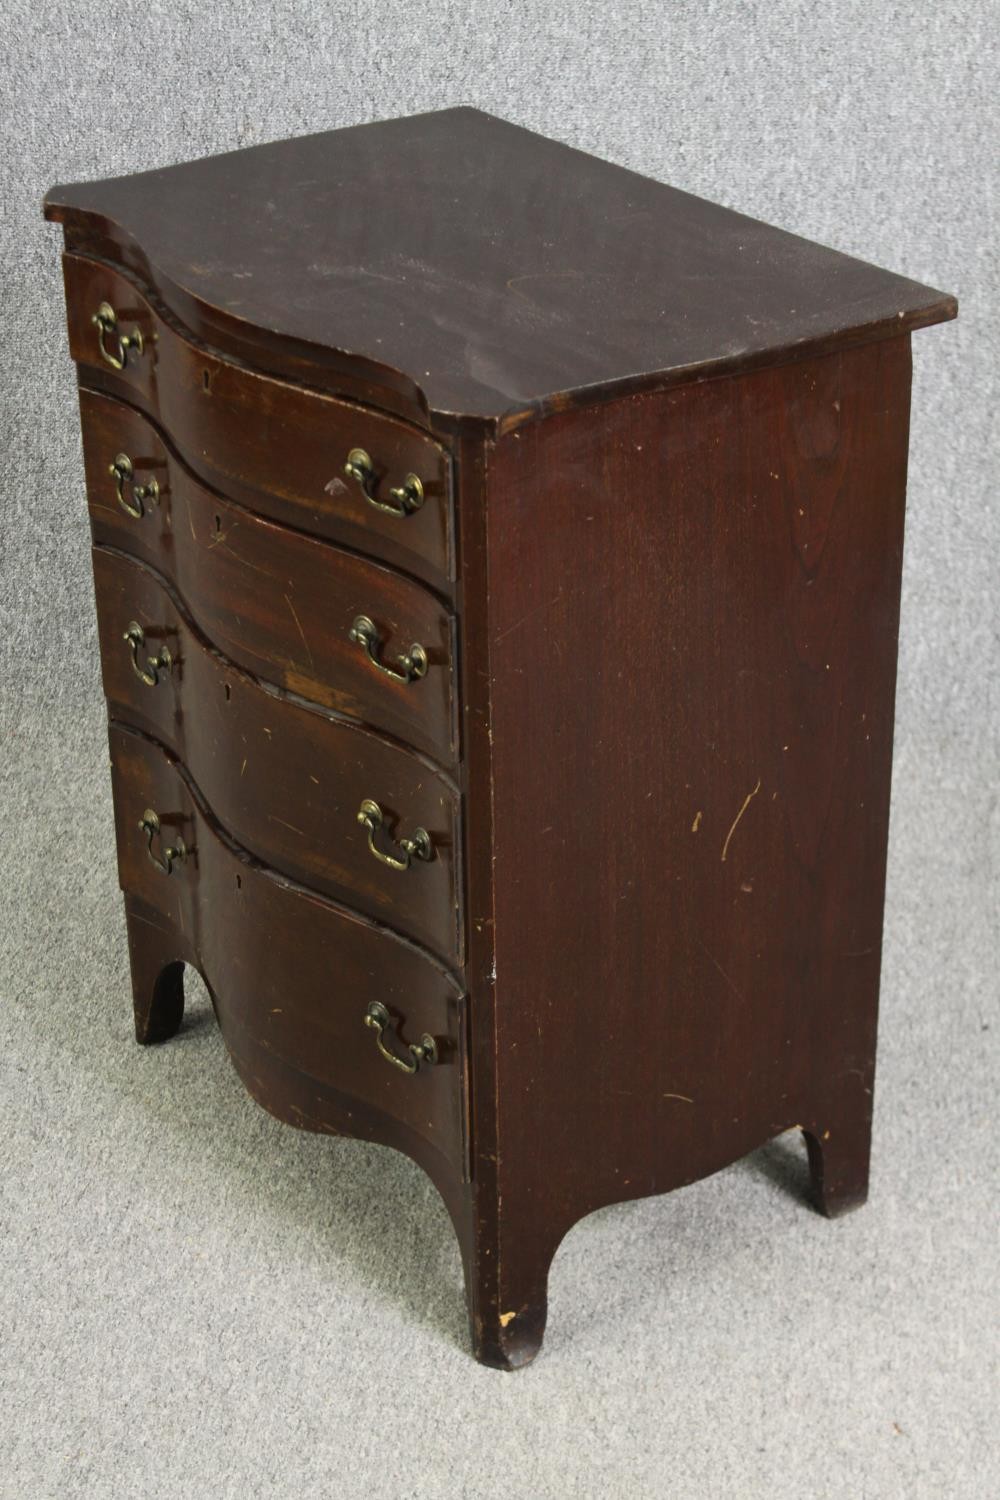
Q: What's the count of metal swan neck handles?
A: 8